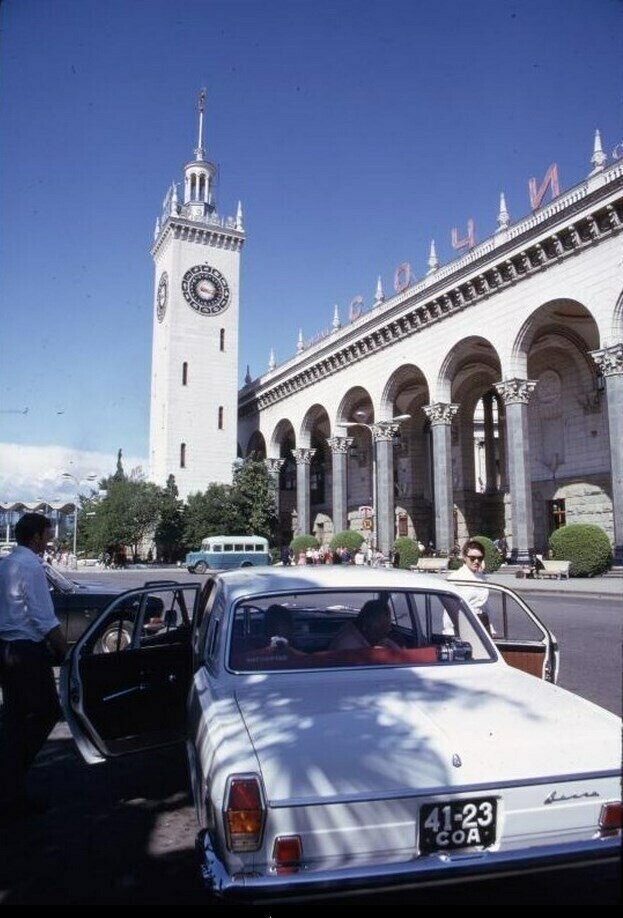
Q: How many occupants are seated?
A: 2